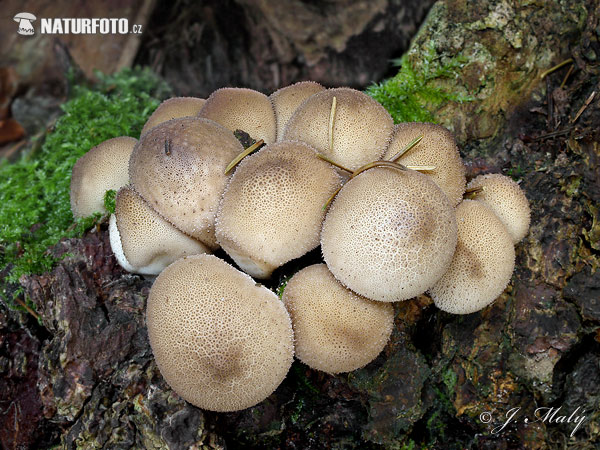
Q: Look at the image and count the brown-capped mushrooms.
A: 14